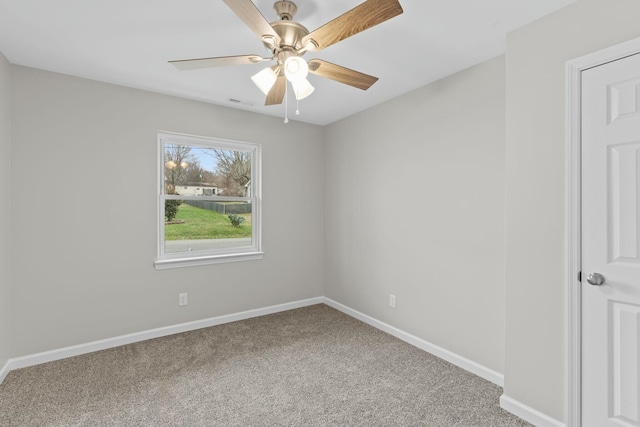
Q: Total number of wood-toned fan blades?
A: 5